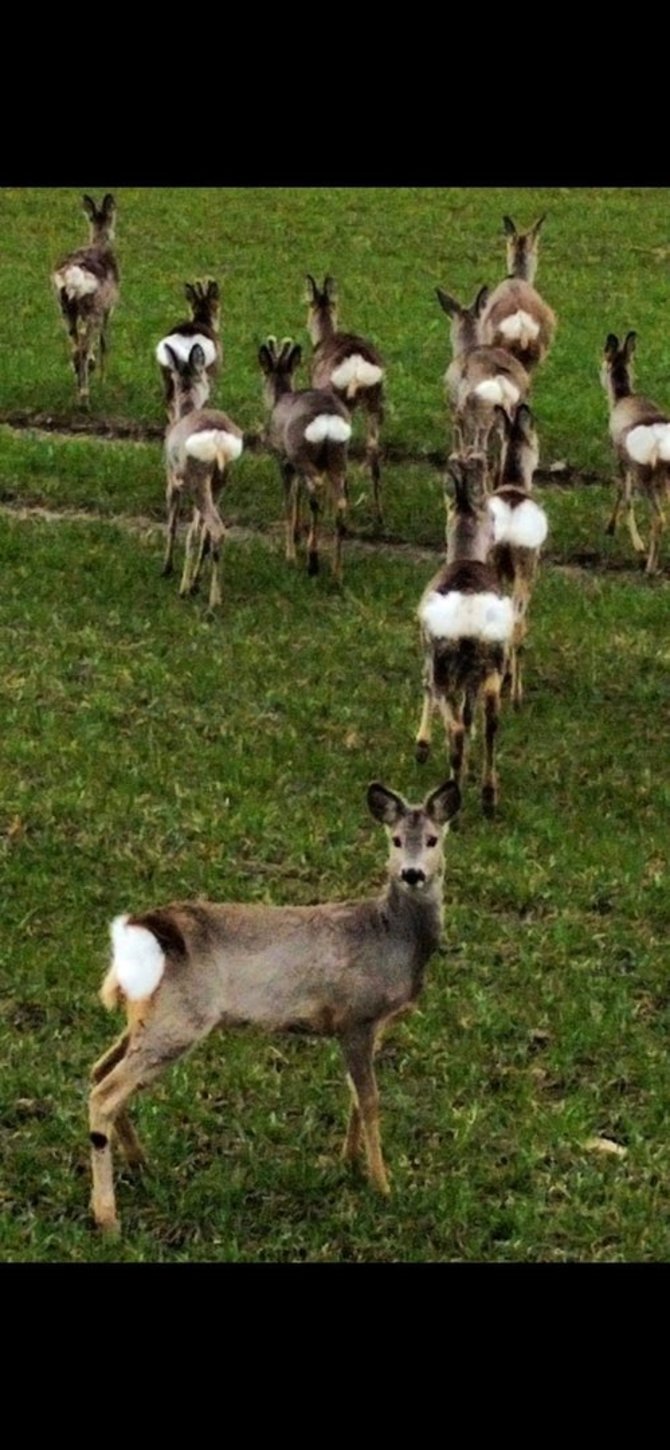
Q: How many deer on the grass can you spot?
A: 11